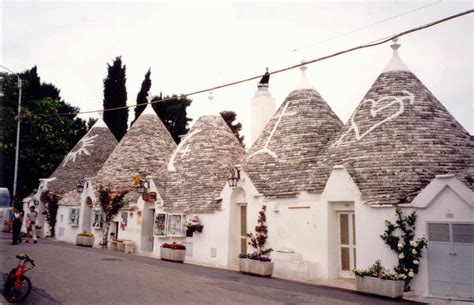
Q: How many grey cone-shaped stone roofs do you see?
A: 5